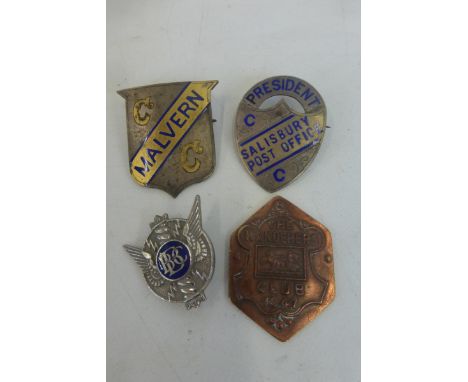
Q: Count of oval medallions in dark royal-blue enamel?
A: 1